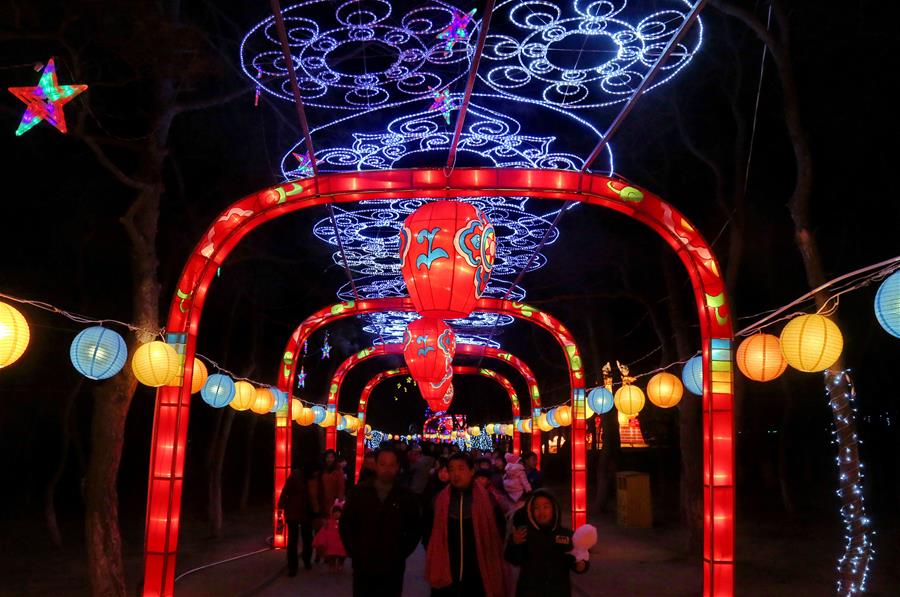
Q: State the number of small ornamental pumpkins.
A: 0